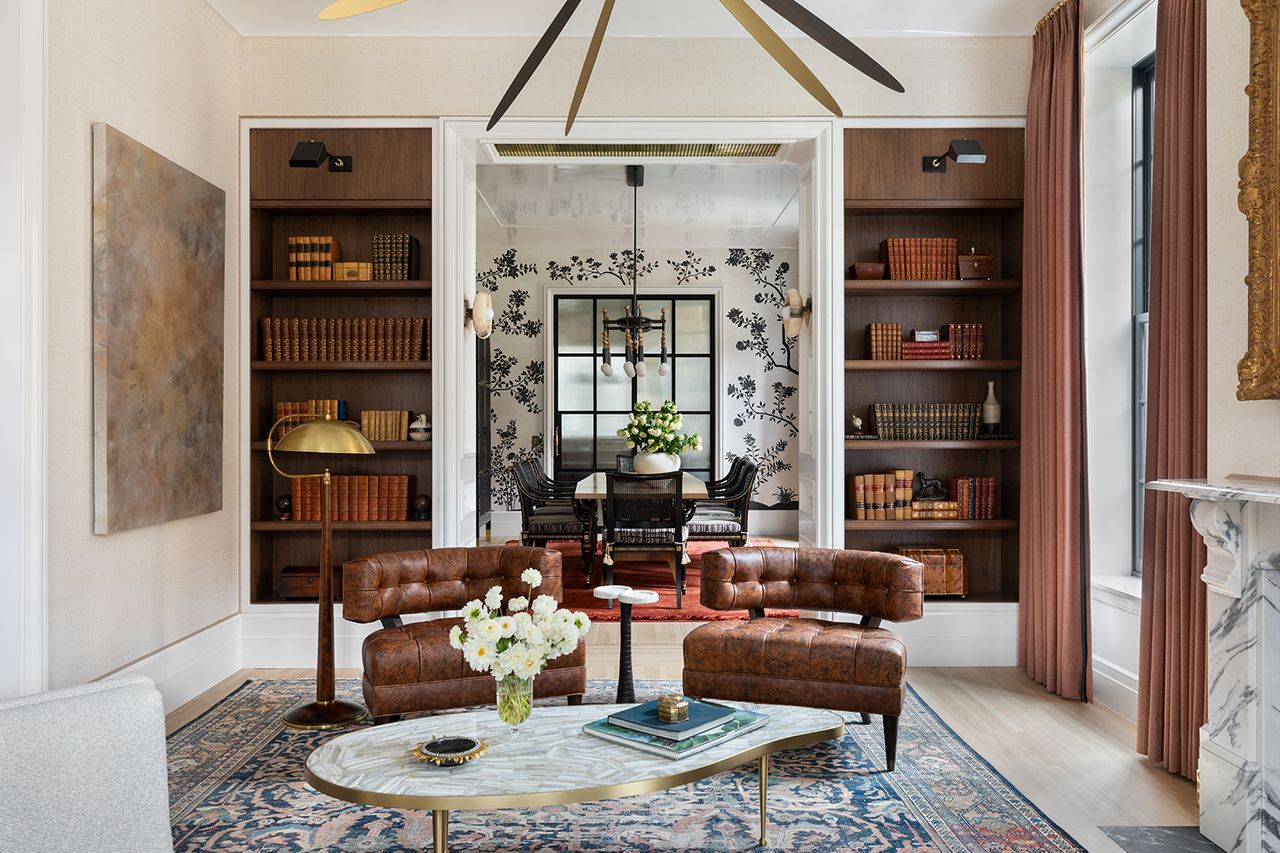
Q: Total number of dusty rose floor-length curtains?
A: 2